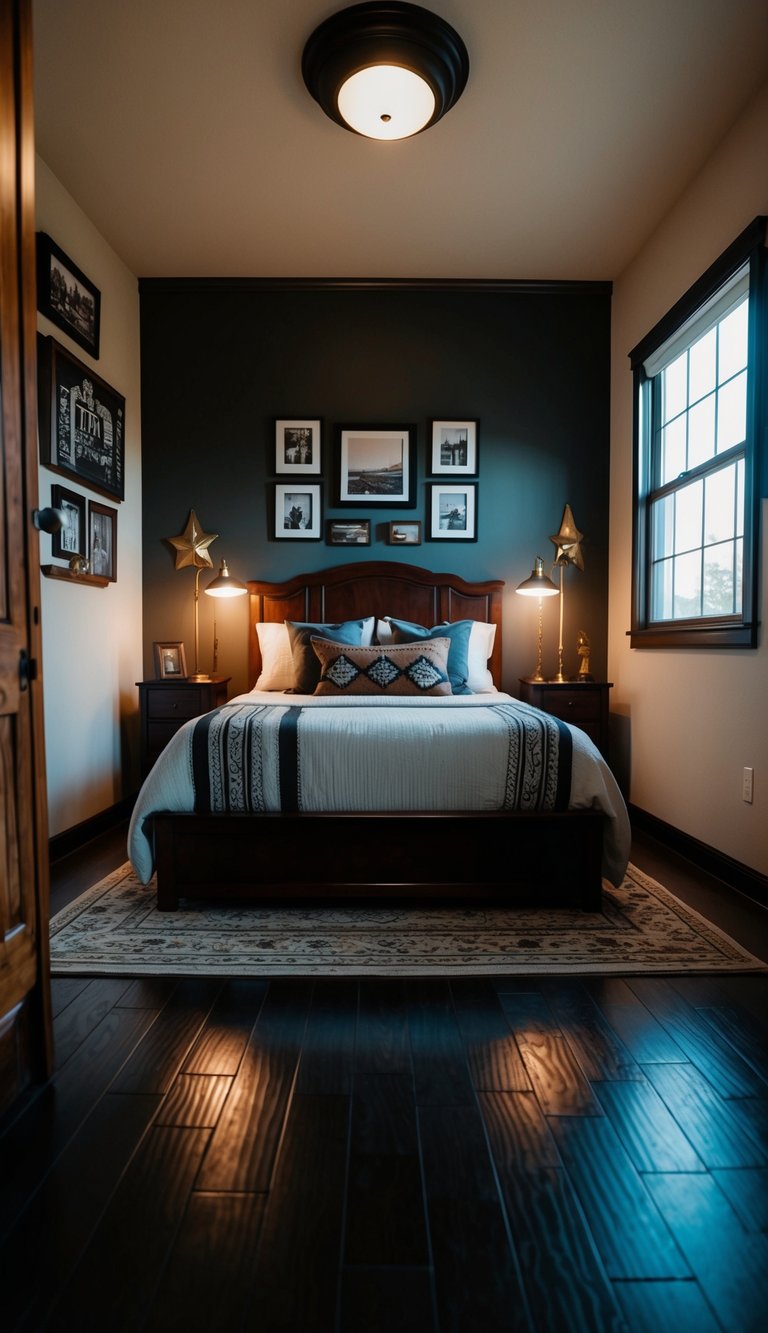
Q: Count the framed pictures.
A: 12